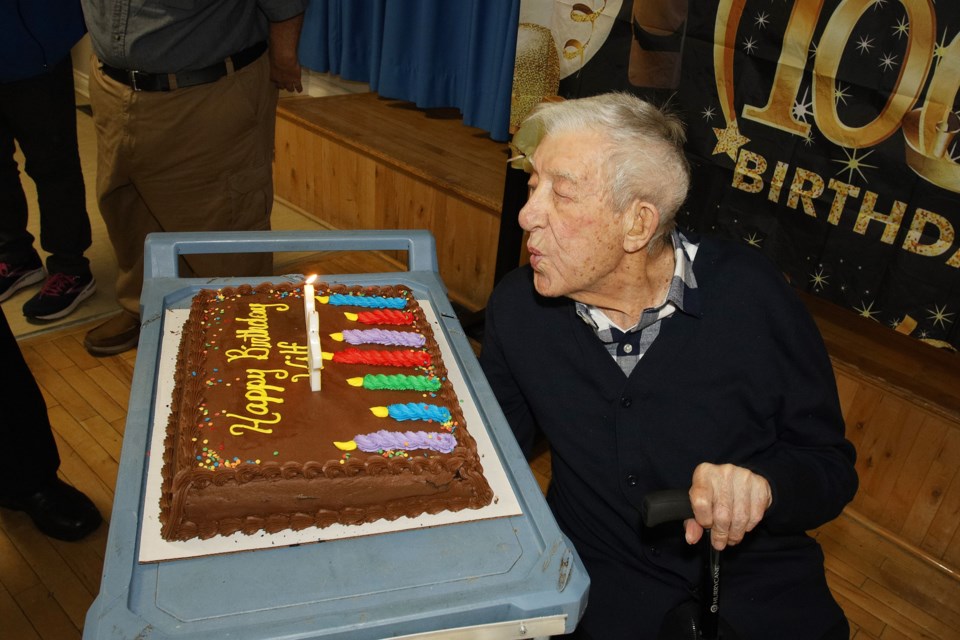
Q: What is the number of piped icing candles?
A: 7